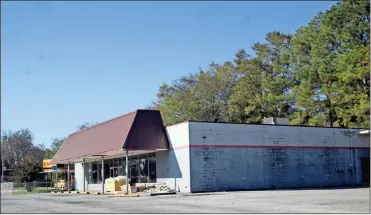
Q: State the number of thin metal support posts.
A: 5